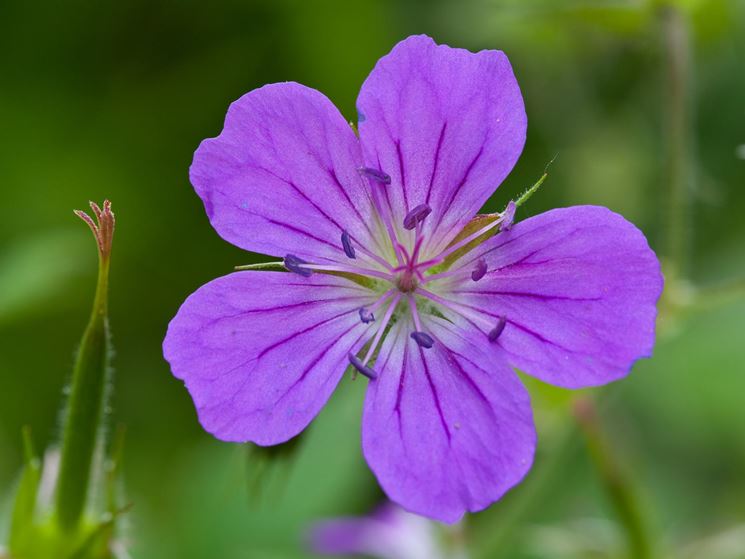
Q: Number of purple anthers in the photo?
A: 10